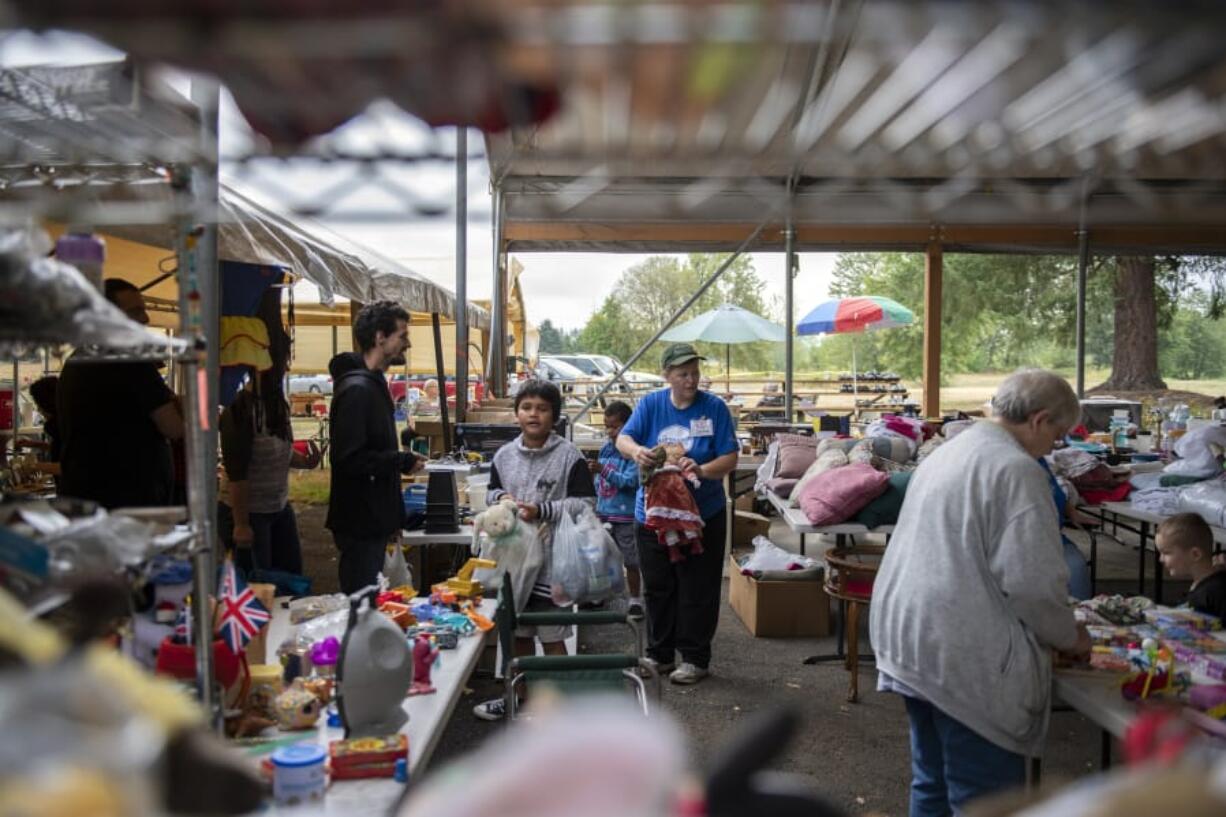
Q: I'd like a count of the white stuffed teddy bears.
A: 1